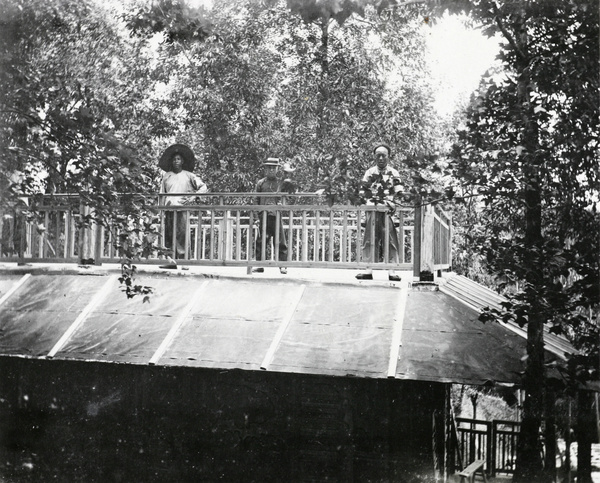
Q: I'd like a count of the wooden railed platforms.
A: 1